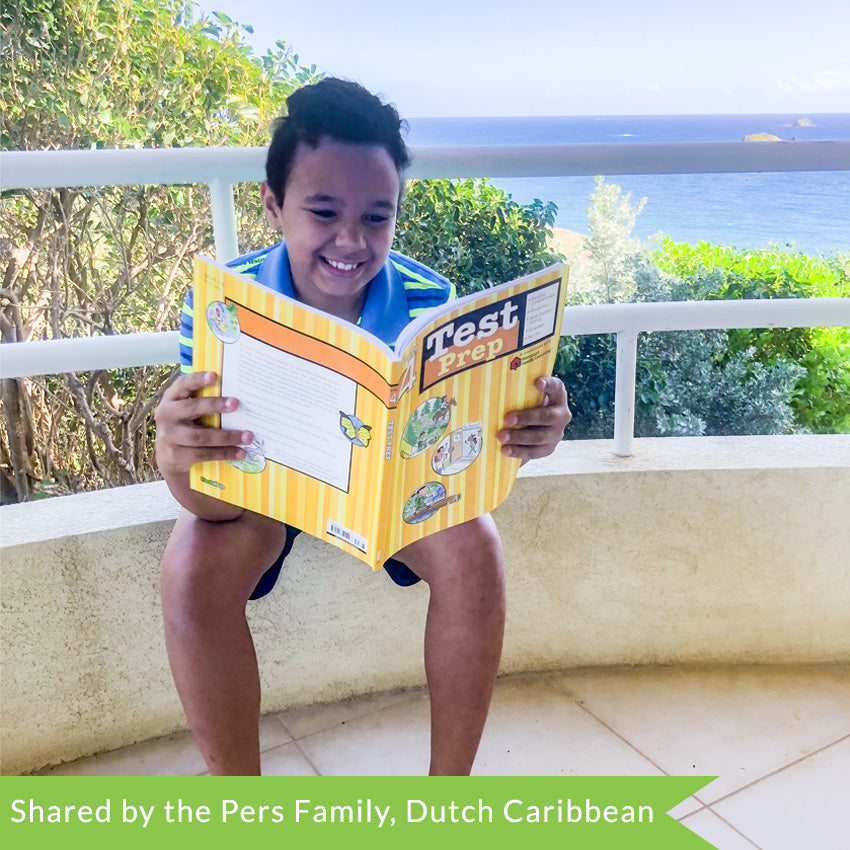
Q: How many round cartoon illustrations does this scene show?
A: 6